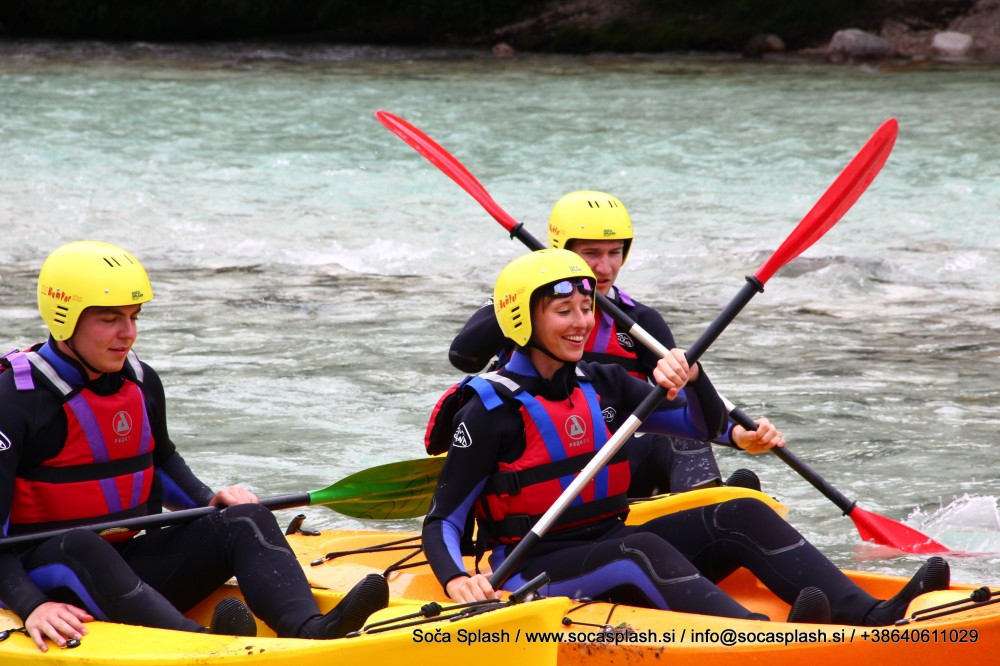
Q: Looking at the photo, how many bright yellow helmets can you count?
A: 3